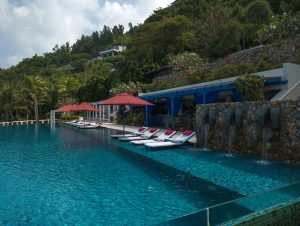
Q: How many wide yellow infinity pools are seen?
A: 0